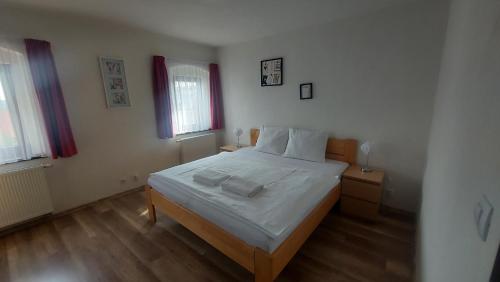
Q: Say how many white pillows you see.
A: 2